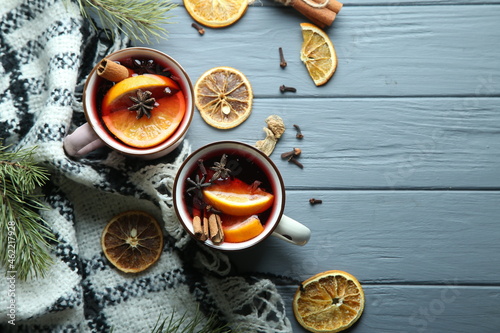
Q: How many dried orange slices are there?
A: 5